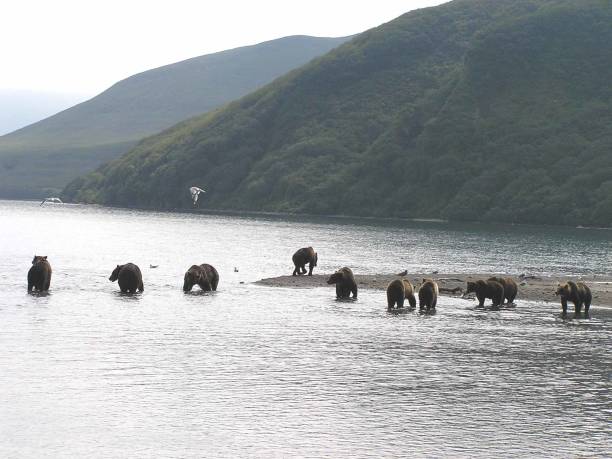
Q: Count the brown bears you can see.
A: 10